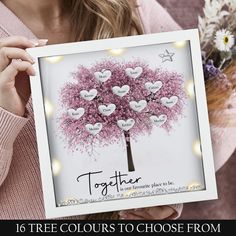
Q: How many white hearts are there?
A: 12